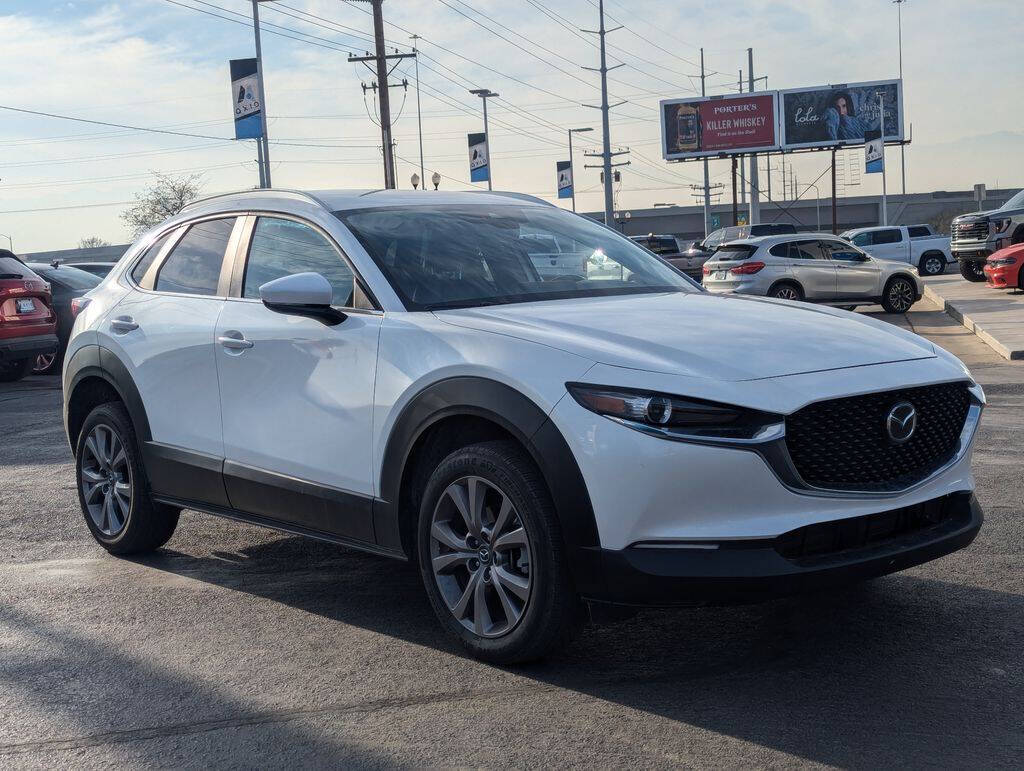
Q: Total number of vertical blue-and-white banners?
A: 4